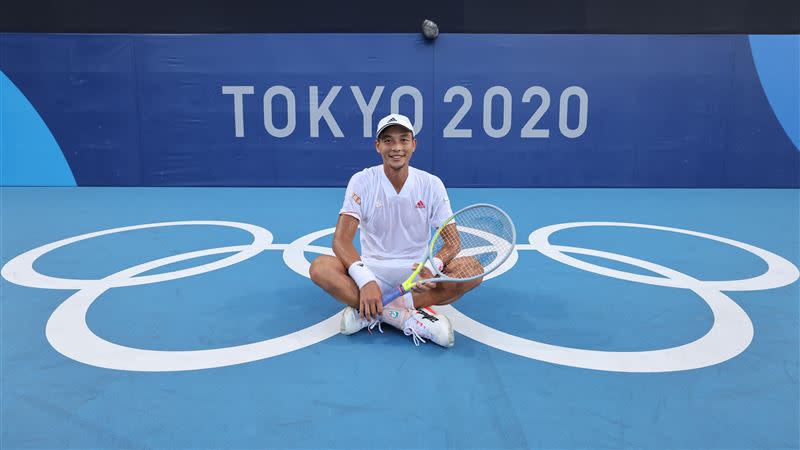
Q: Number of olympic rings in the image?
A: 5